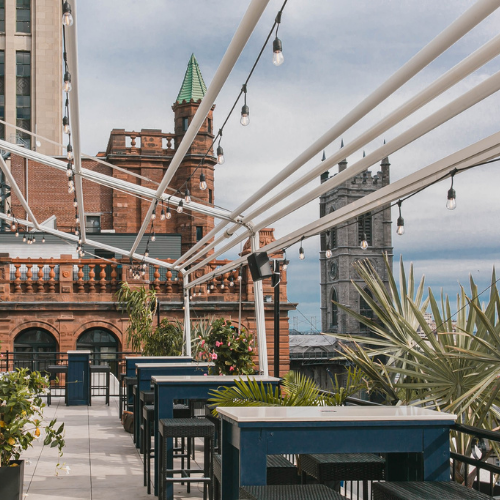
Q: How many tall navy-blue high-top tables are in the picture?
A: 5